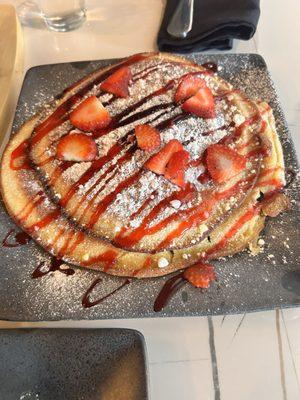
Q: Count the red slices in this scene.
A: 10